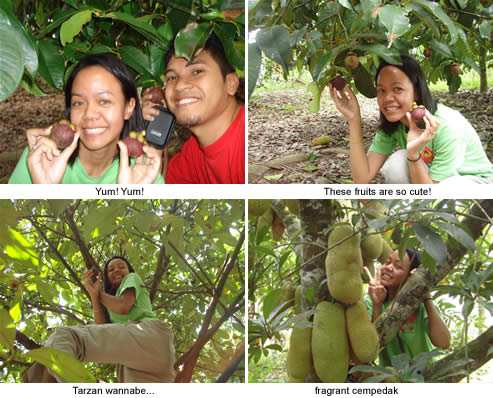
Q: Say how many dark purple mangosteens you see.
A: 5